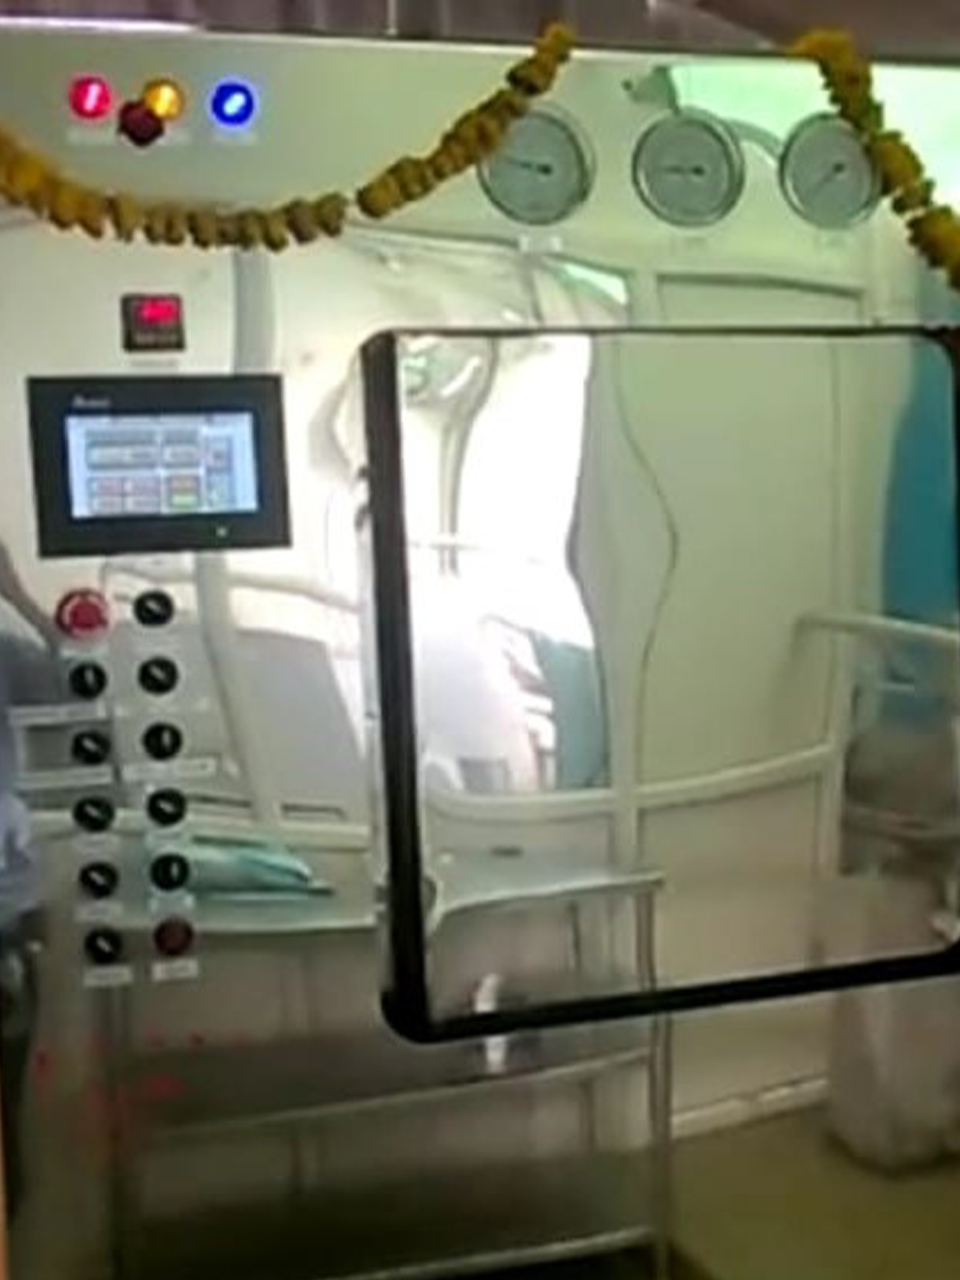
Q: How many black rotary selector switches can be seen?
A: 10